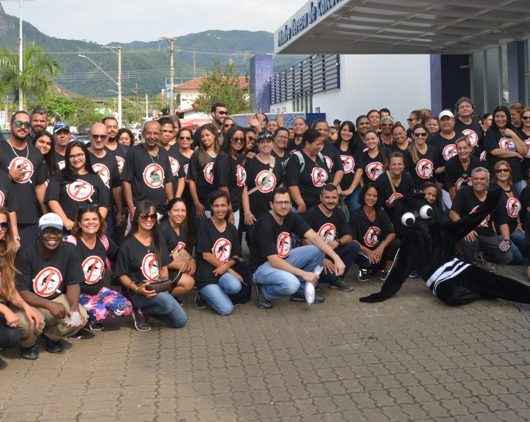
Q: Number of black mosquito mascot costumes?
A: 1